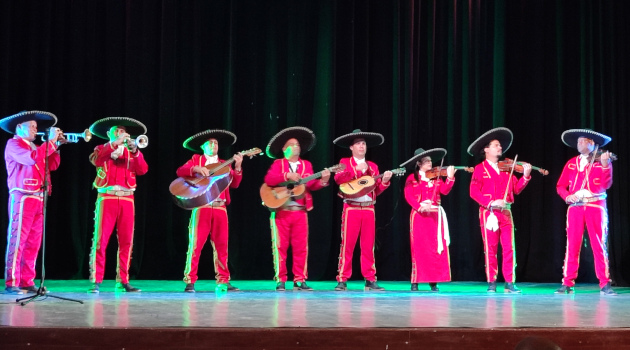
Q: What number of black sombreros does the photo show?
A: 8